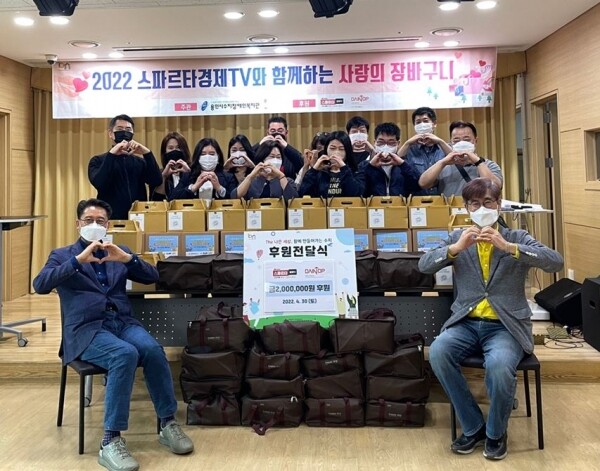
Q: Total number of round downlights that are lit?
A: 12